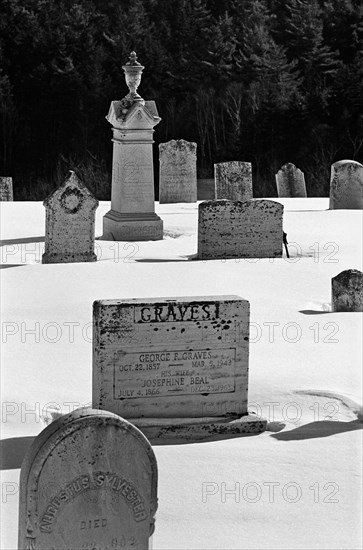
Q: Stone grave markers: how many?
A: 11